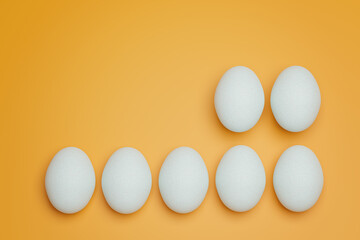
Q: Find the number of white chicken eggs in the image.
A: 7